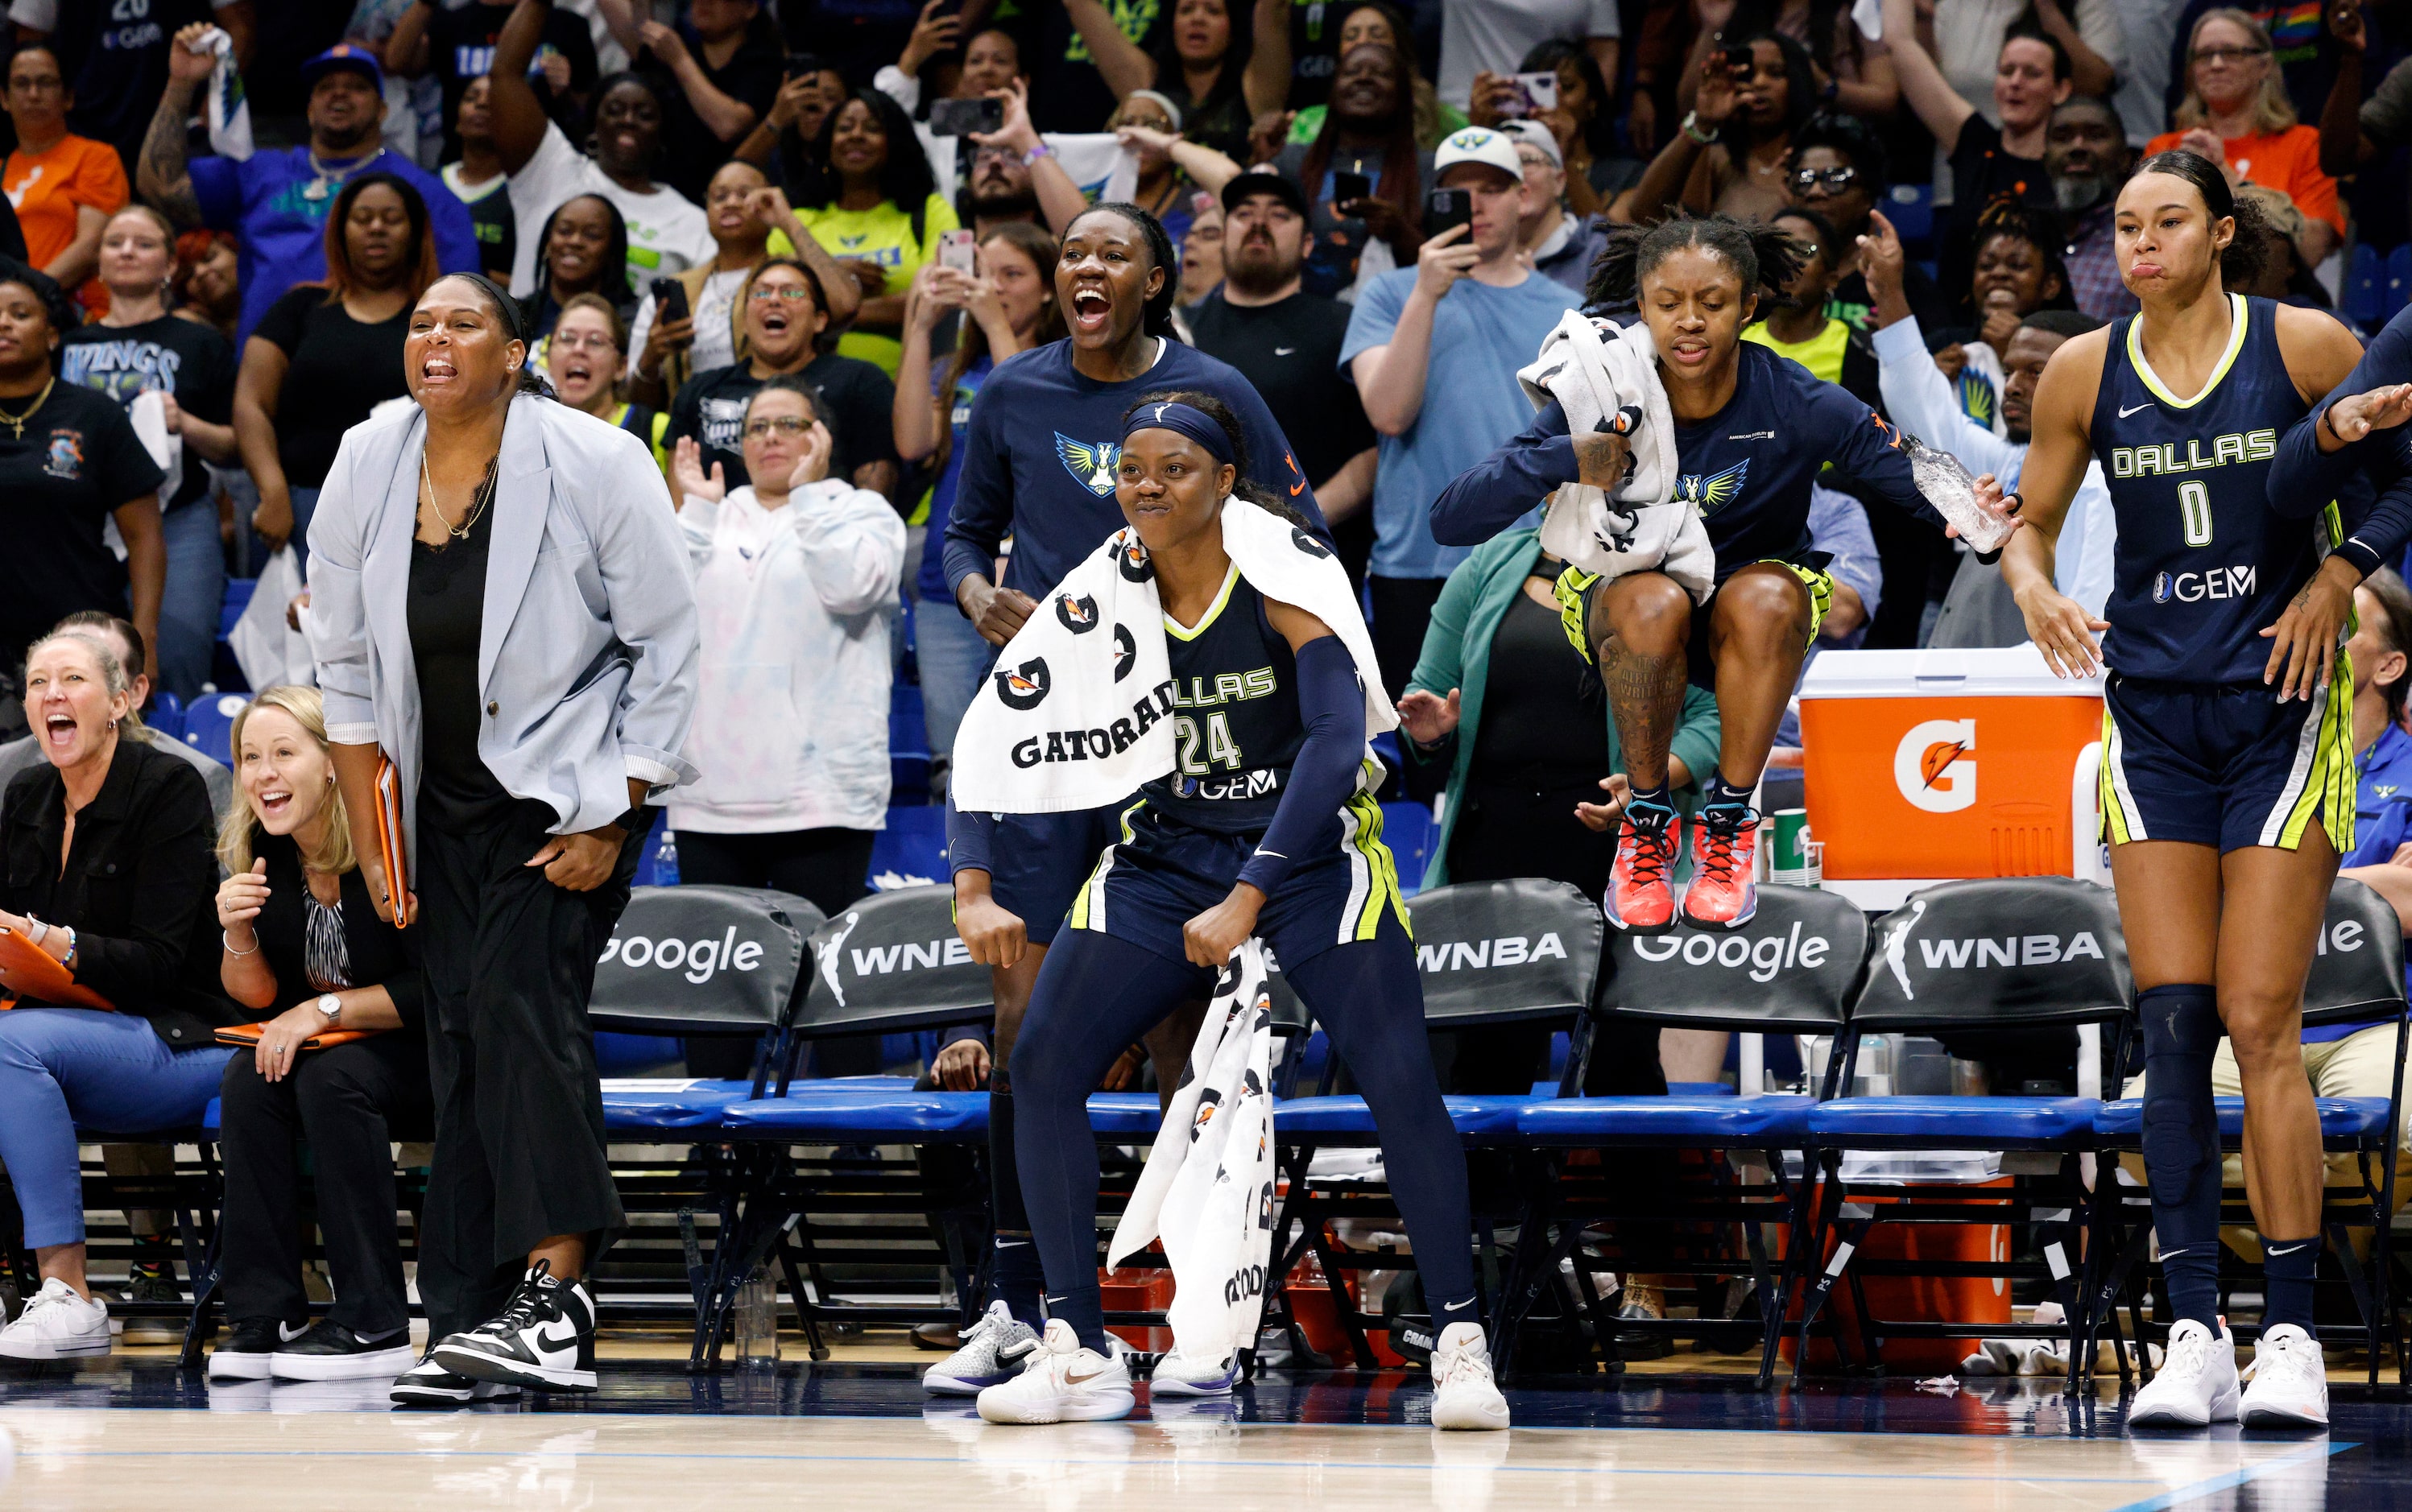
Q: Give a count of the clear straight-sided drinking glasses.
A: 0